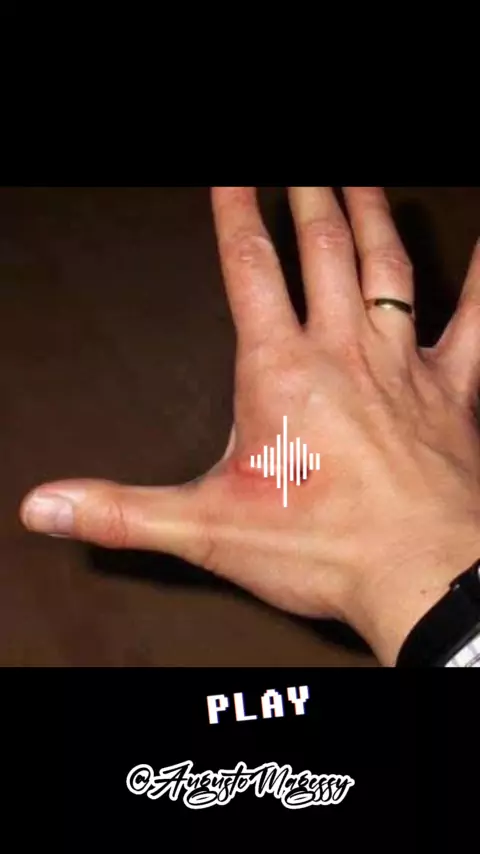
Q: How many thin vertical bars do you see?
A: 11